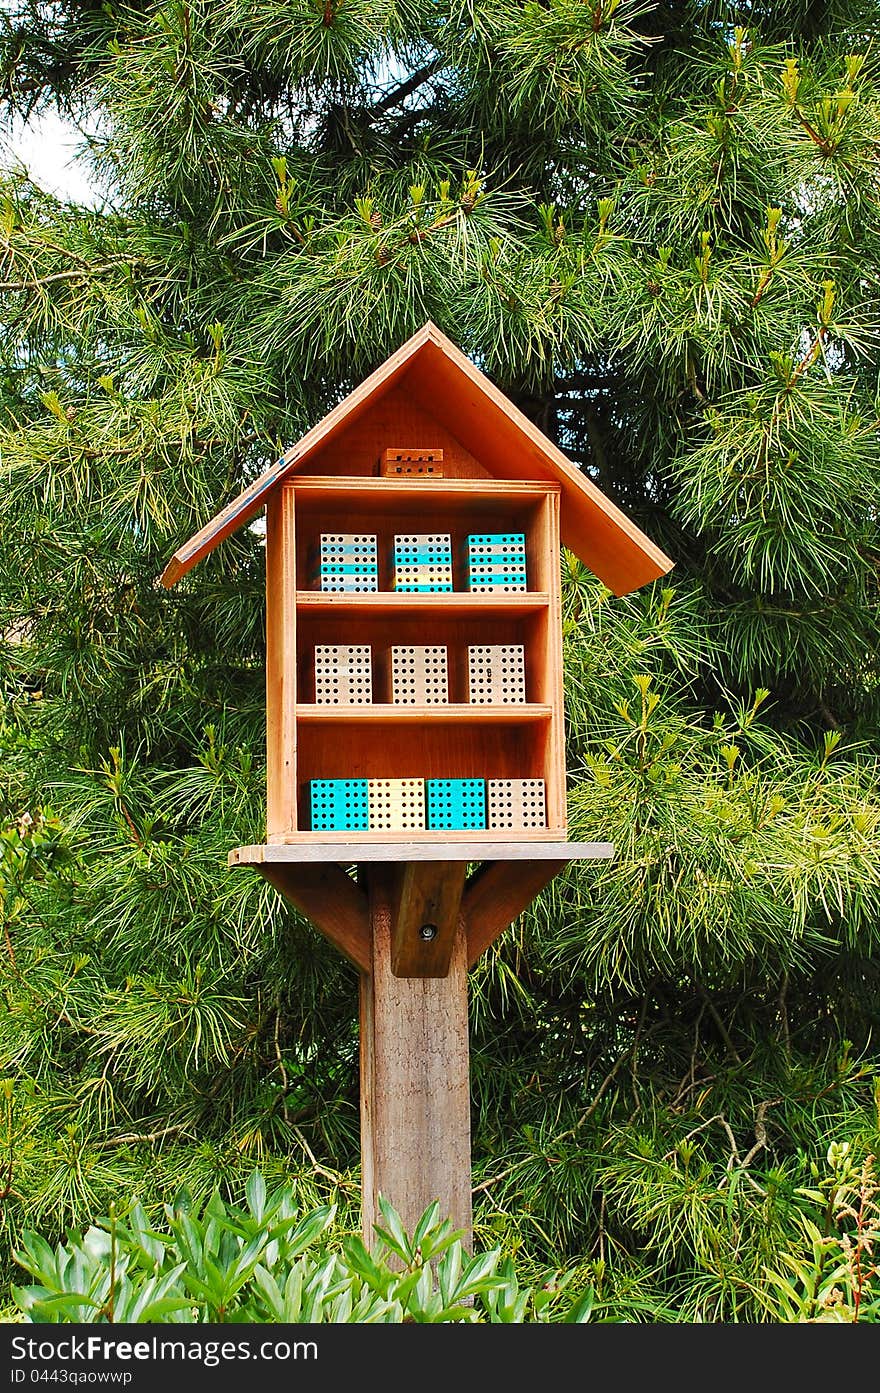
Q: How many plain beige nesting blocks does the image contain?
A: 4